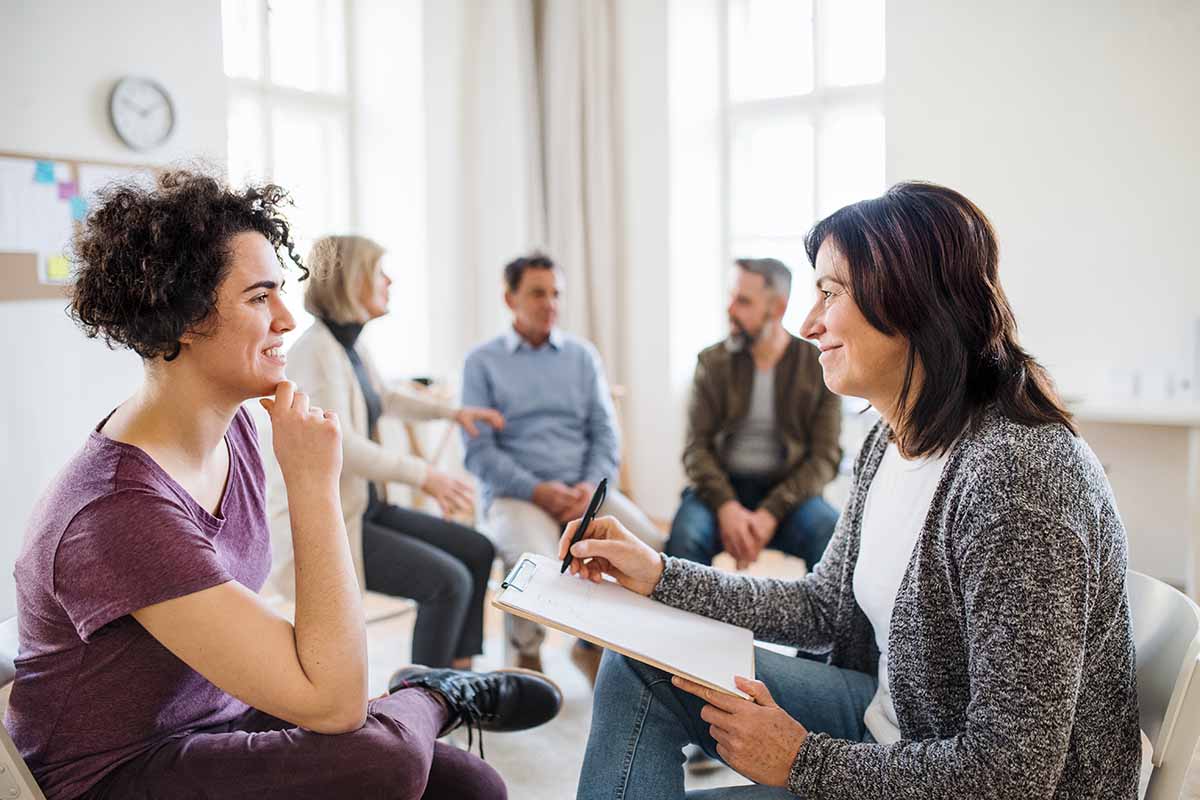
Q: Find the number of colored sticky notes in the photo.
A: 4